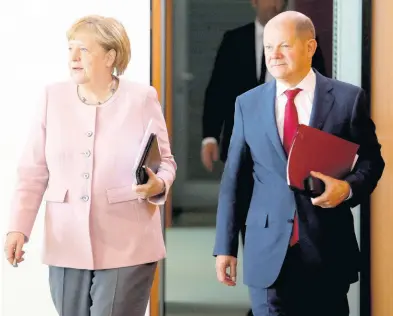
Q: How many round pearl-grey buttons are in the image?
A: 4